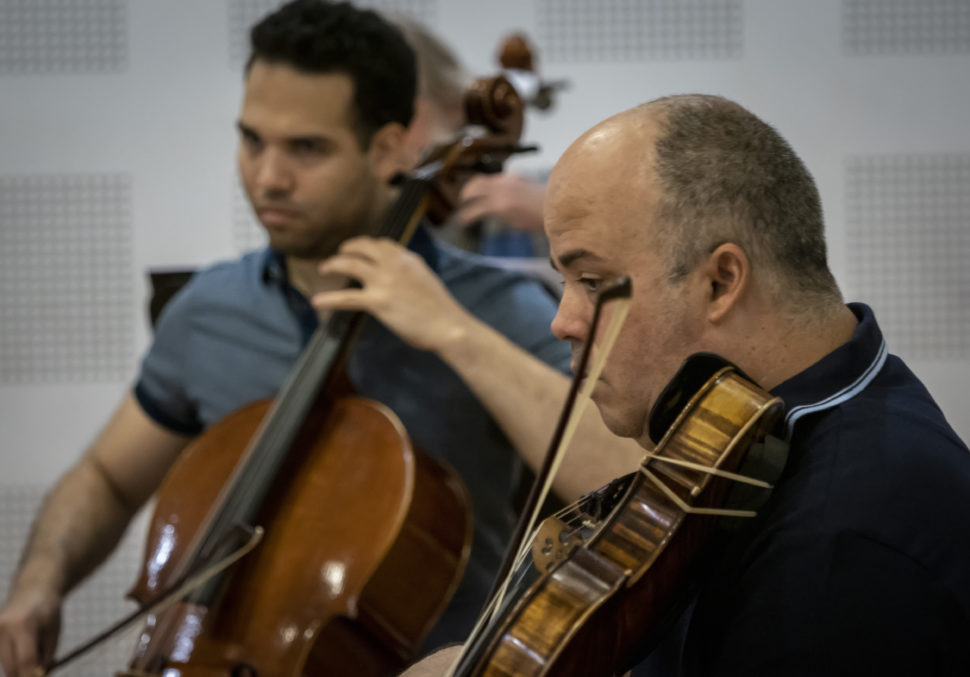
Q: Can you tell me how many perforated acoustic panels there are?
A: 8